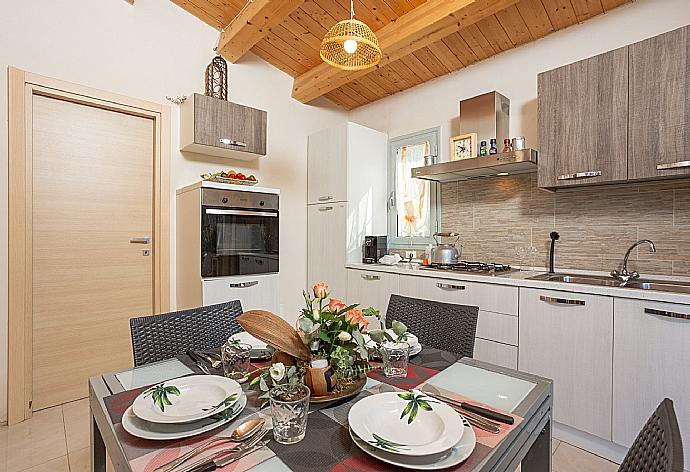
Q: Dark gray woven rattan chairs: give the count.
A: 3